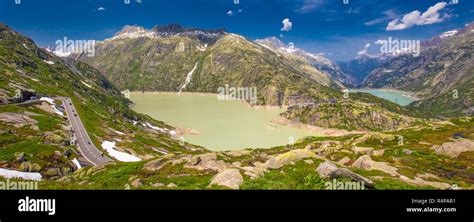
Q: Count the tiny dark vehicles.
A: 5